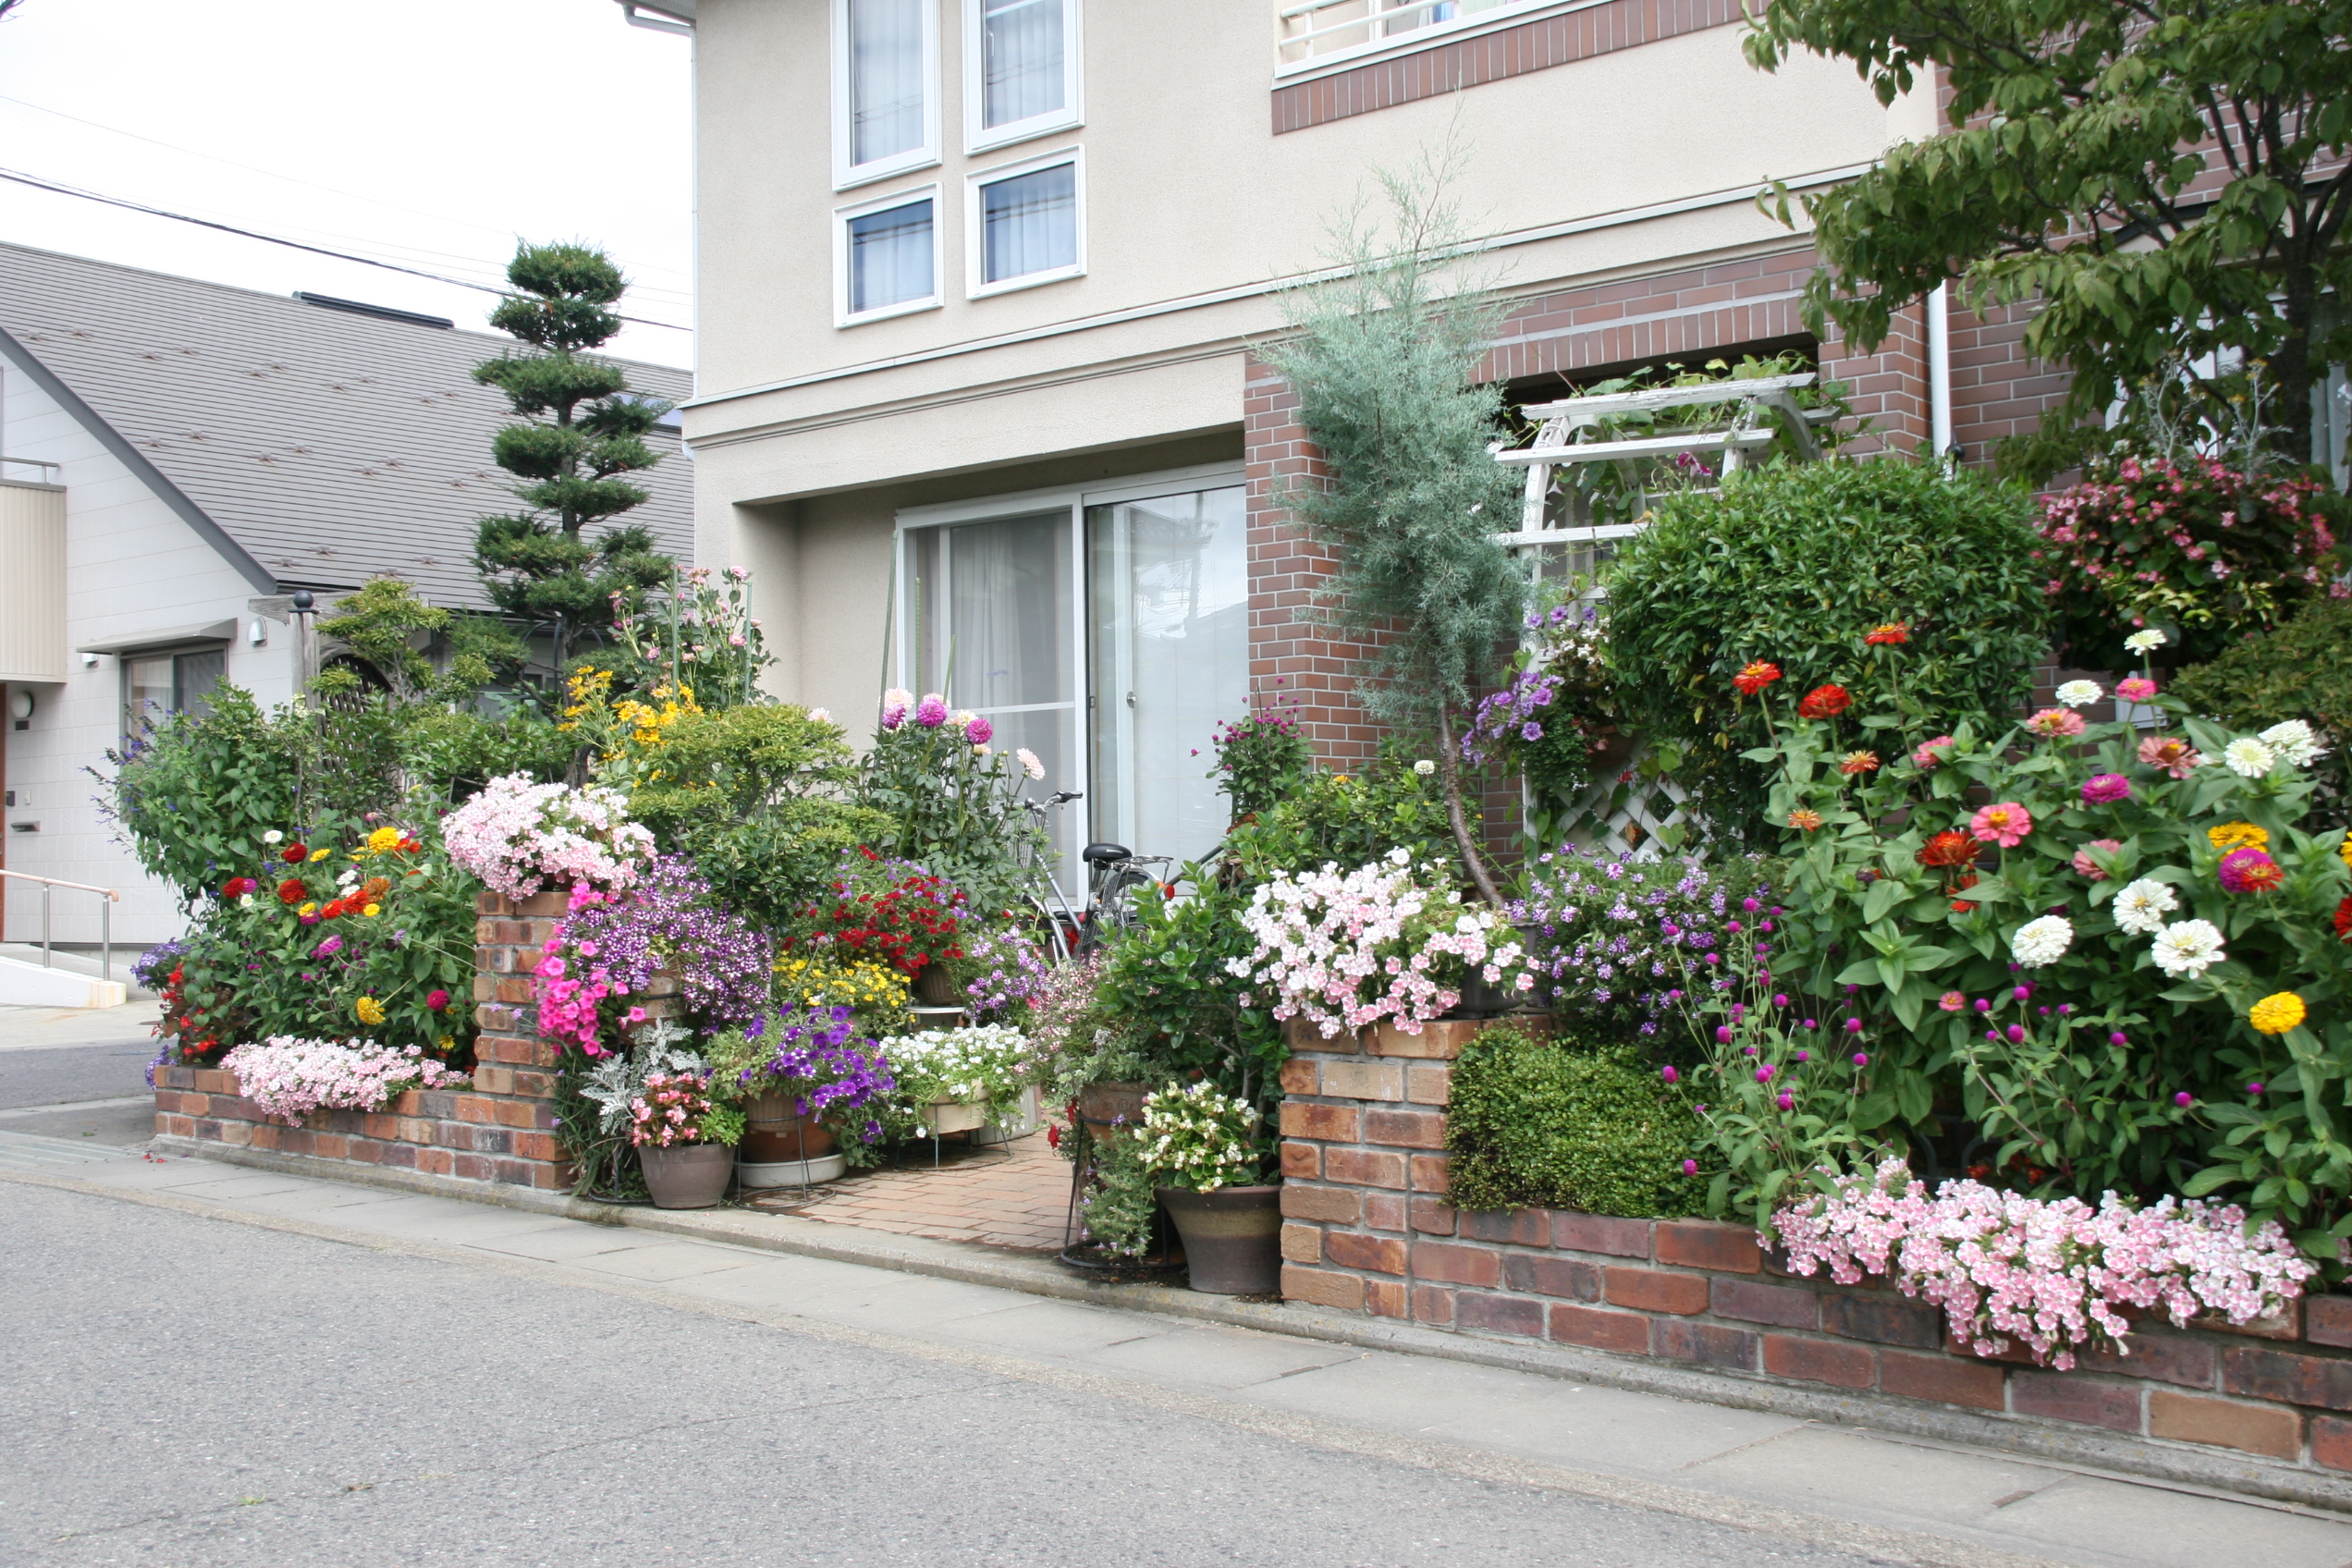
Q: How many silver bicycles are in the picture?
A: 1